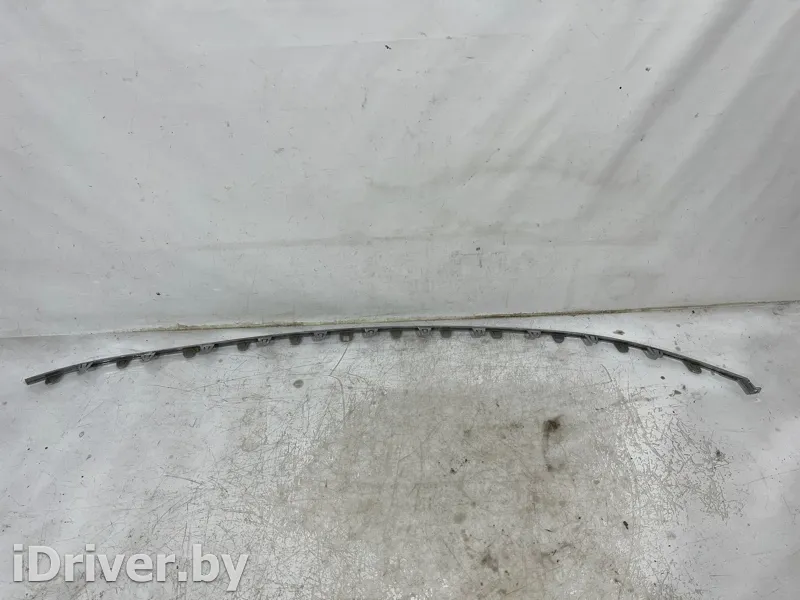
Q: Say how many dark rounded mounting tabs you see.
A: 12